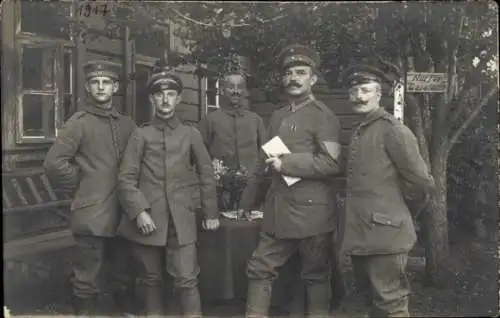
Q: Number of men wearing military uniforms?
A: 5